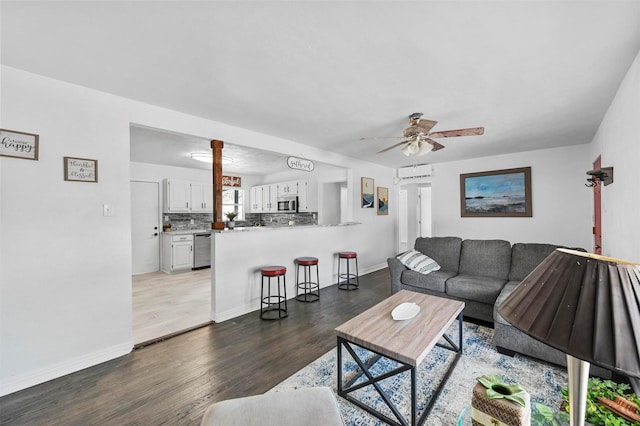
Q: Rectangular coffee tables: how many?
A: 1